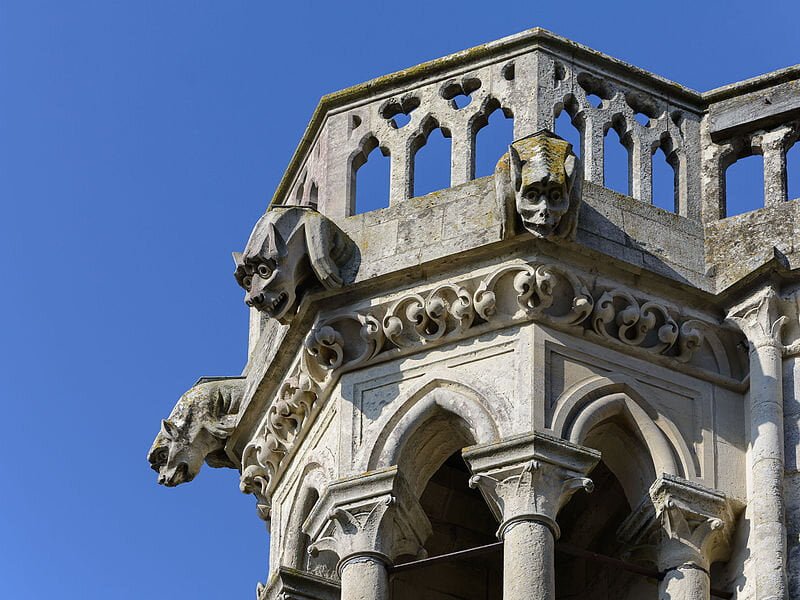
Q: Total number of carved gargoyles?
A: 3